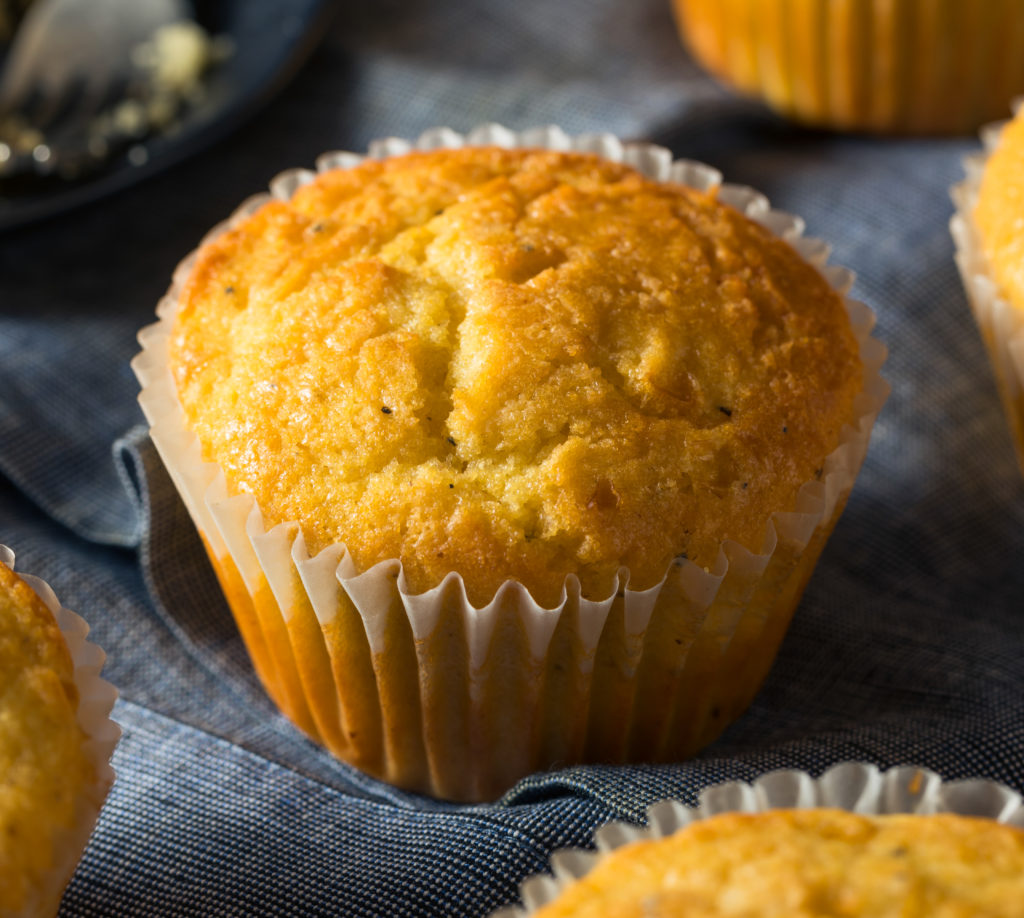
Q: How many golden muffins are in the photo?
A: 5